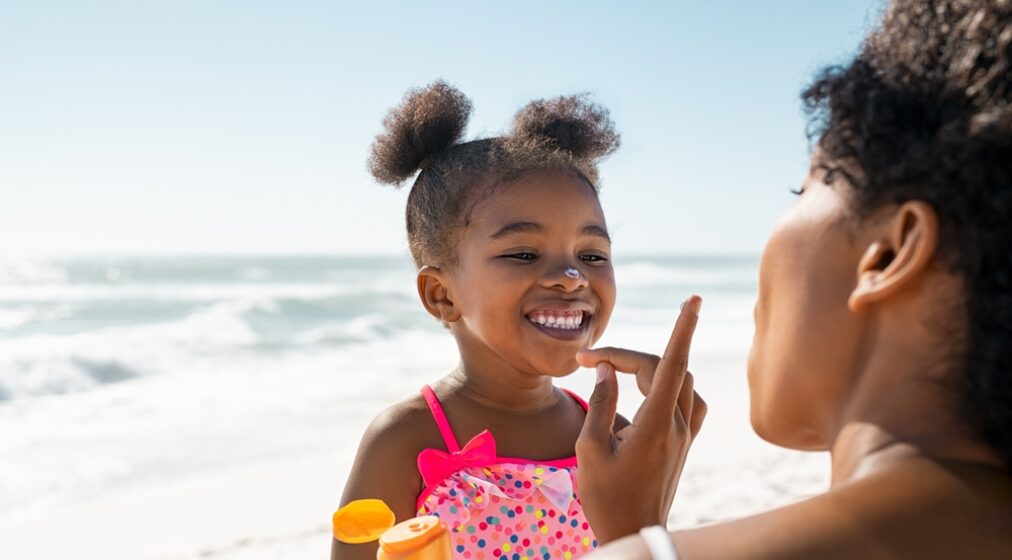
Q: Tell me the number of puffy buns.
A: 2